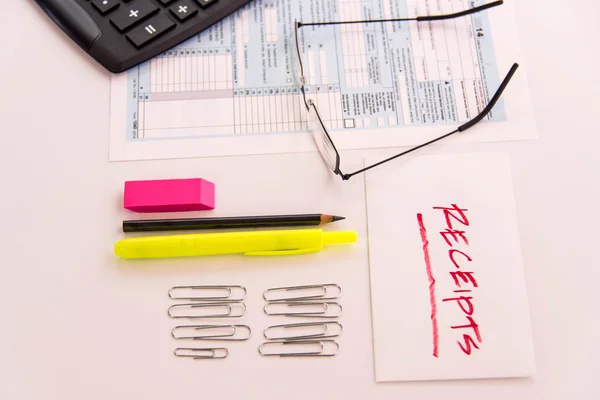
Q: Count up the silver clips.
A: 8